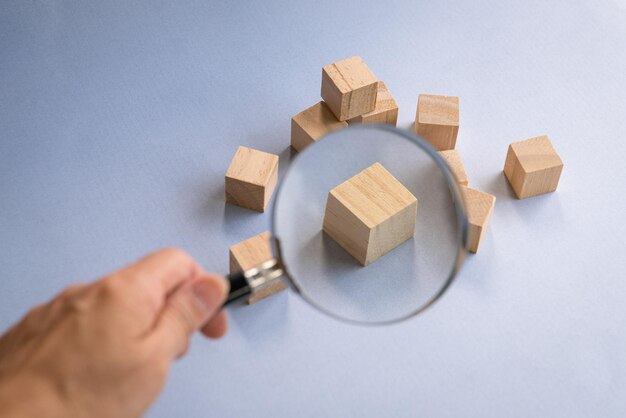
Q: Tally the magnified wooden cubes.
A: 1